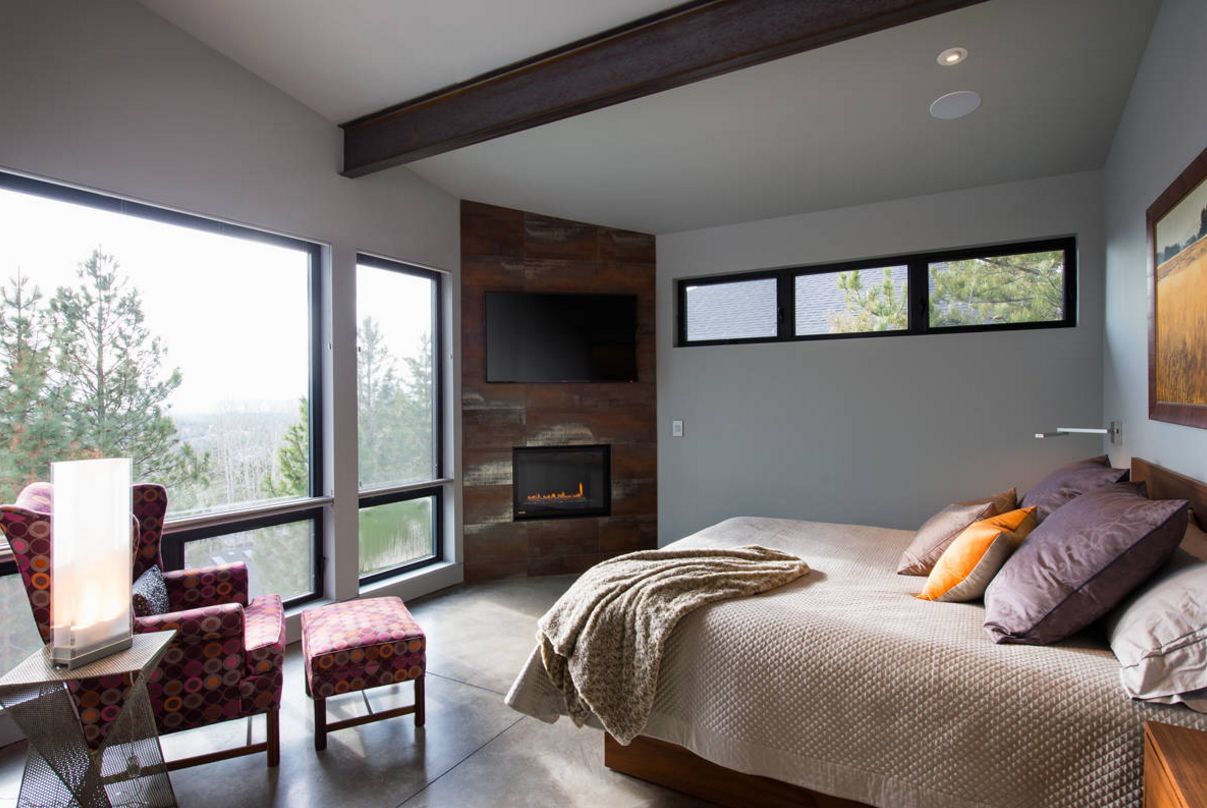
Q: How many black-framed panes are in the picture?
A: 8